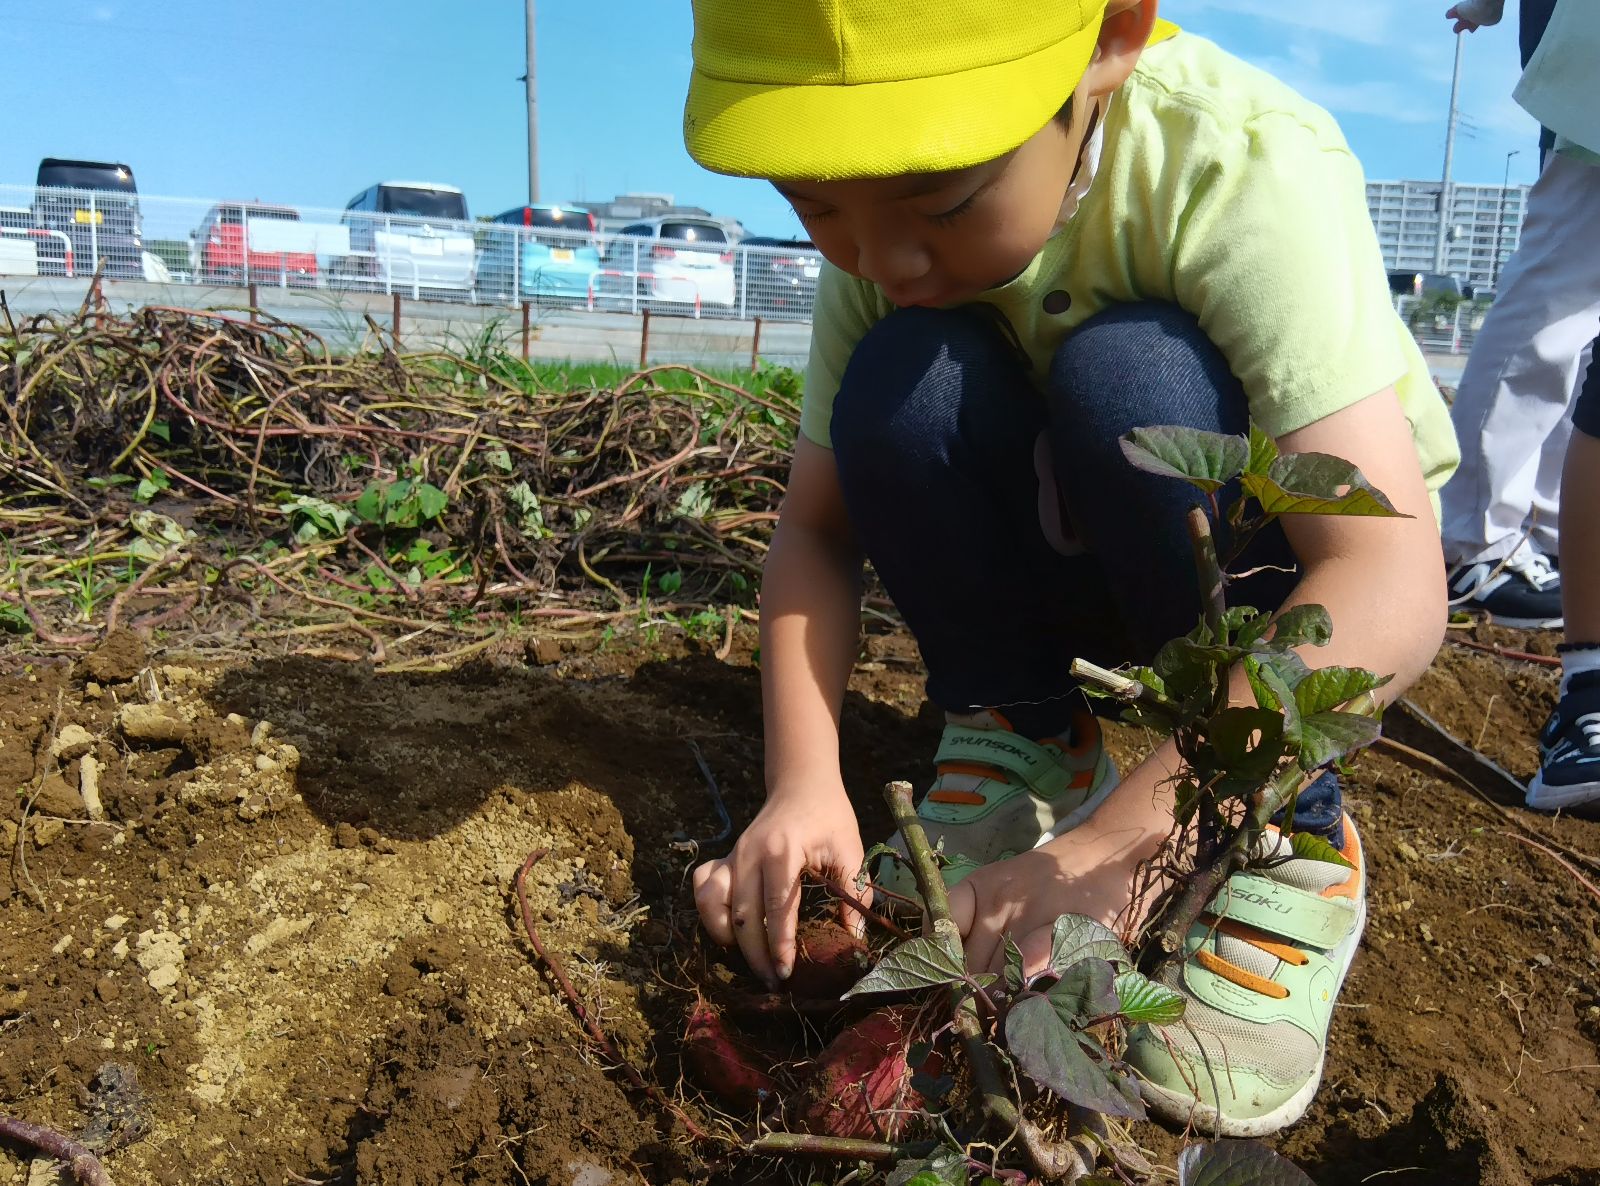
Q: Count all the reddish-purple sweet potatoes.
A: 3